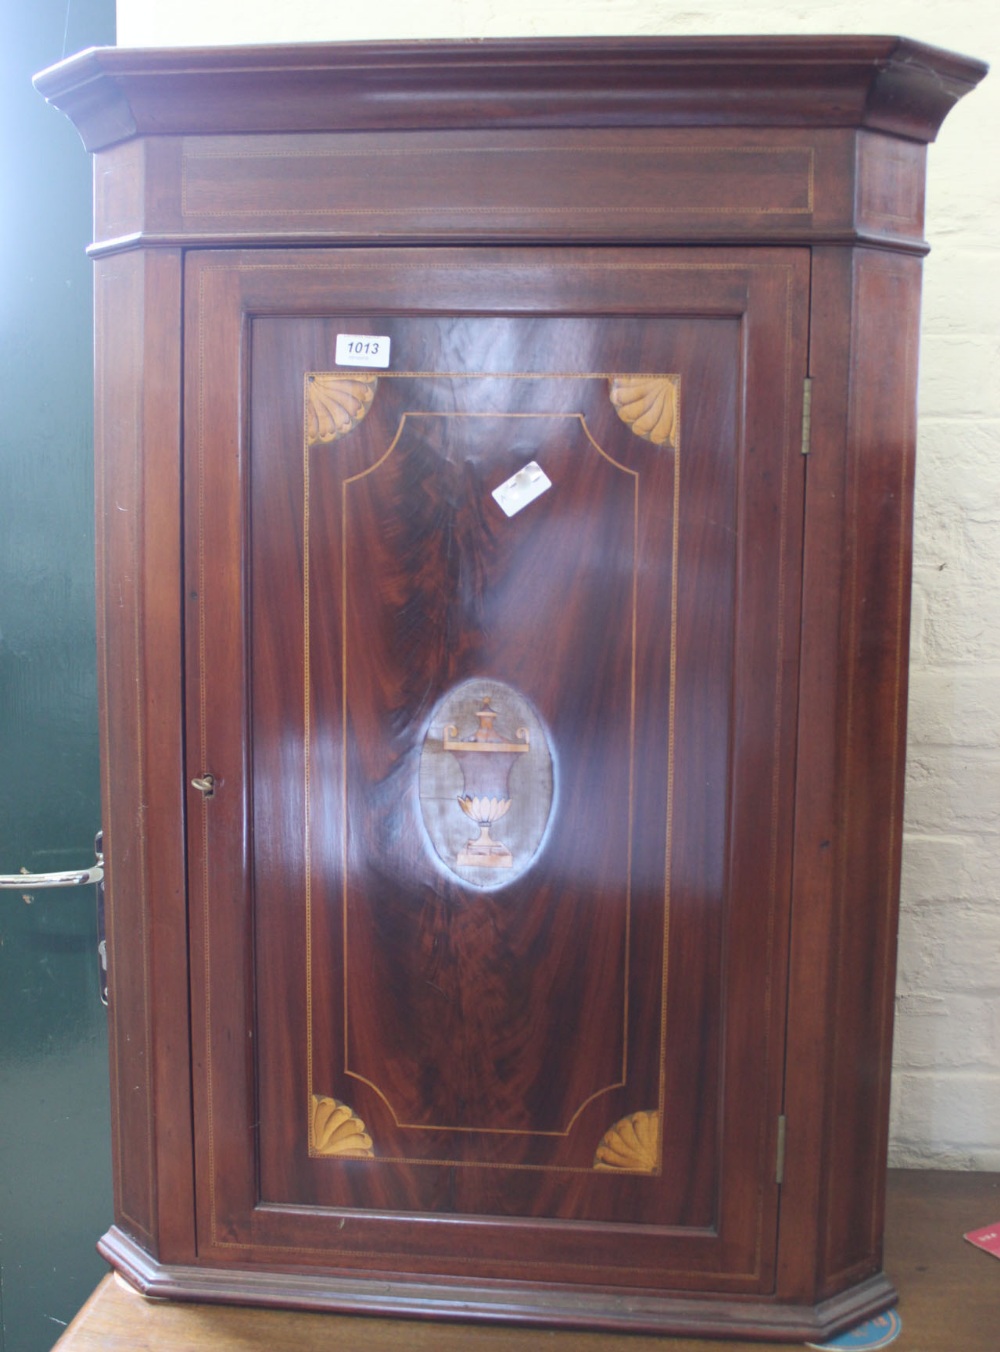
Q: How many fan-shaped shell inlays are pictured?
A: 4